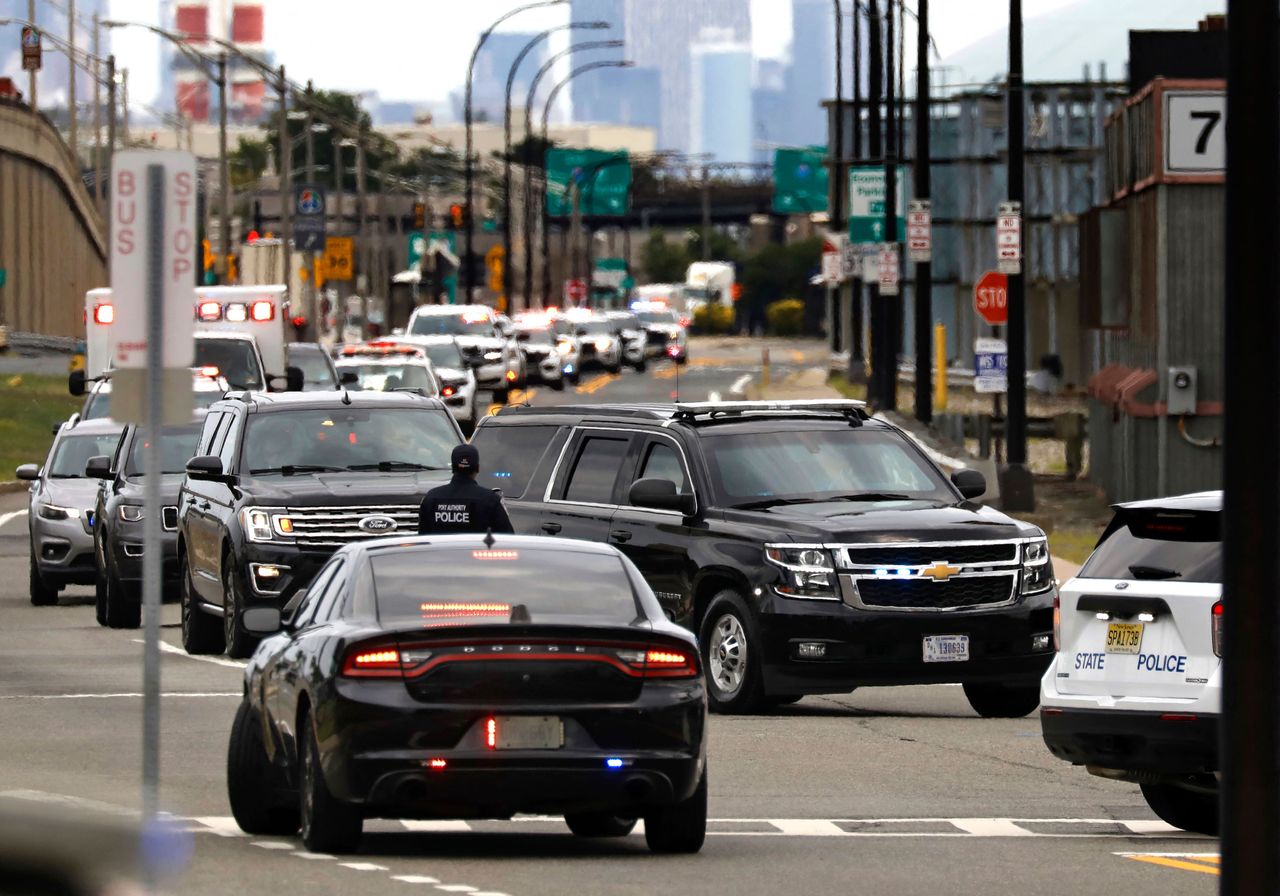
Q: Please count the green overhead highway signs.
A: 2